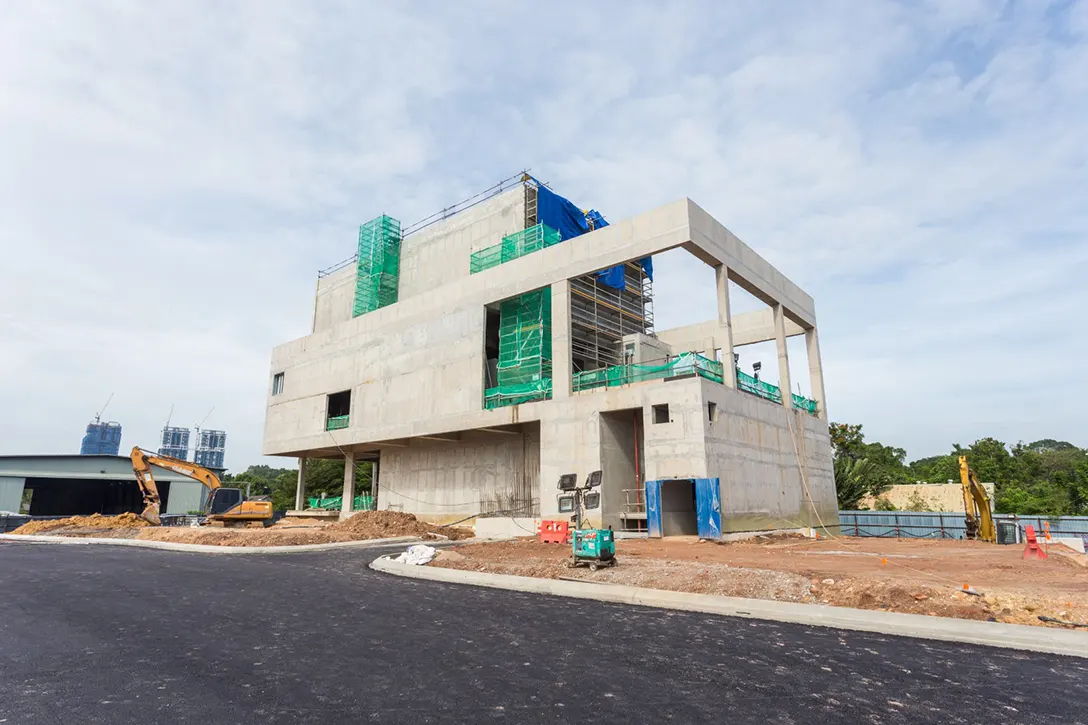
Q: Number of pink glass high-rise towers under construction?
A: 0